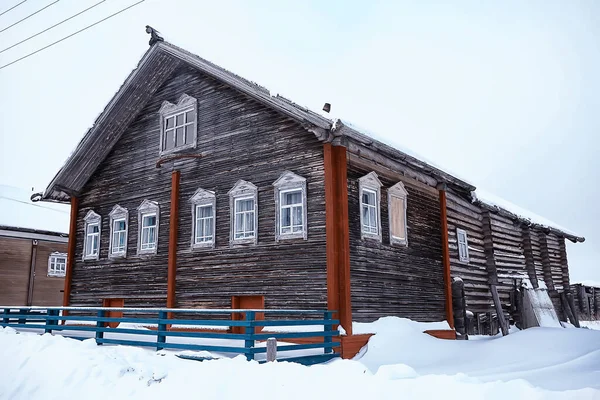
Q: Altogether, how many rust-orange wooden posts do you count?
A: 4